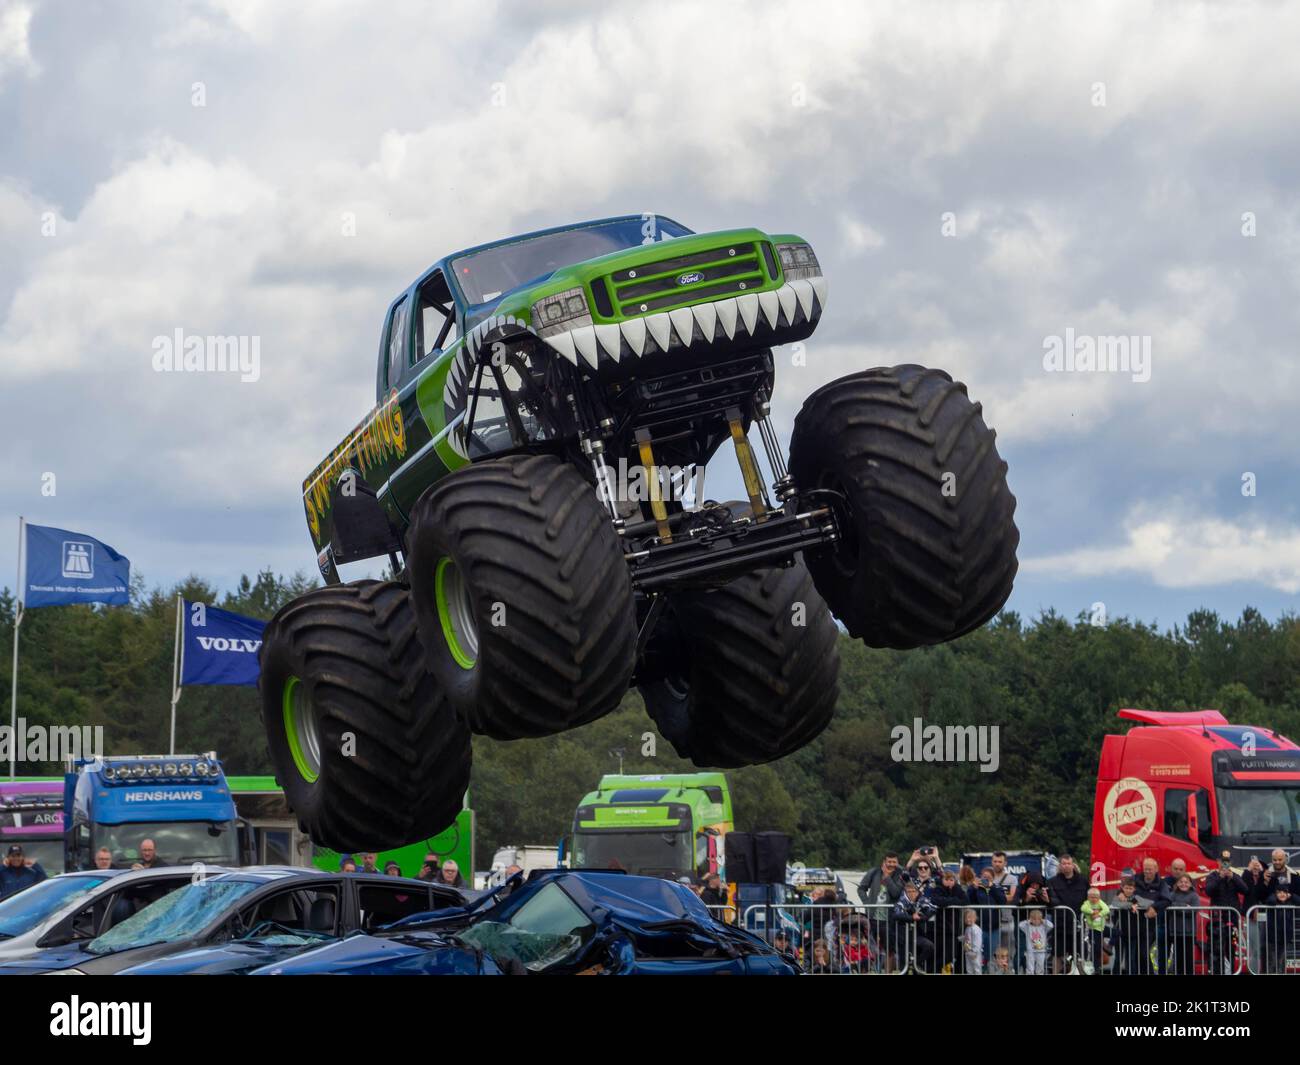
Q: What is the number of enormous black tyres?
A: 4